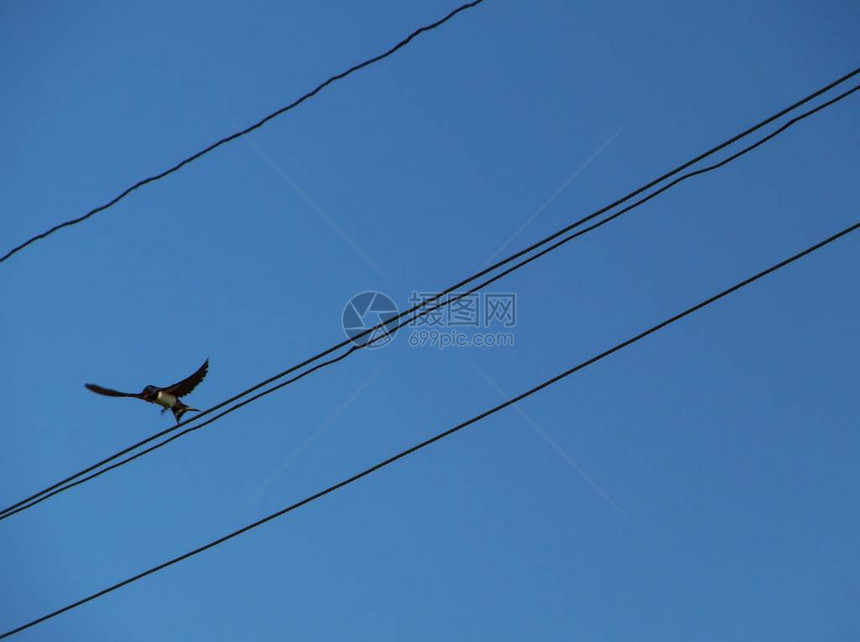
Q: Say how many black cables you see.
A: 4